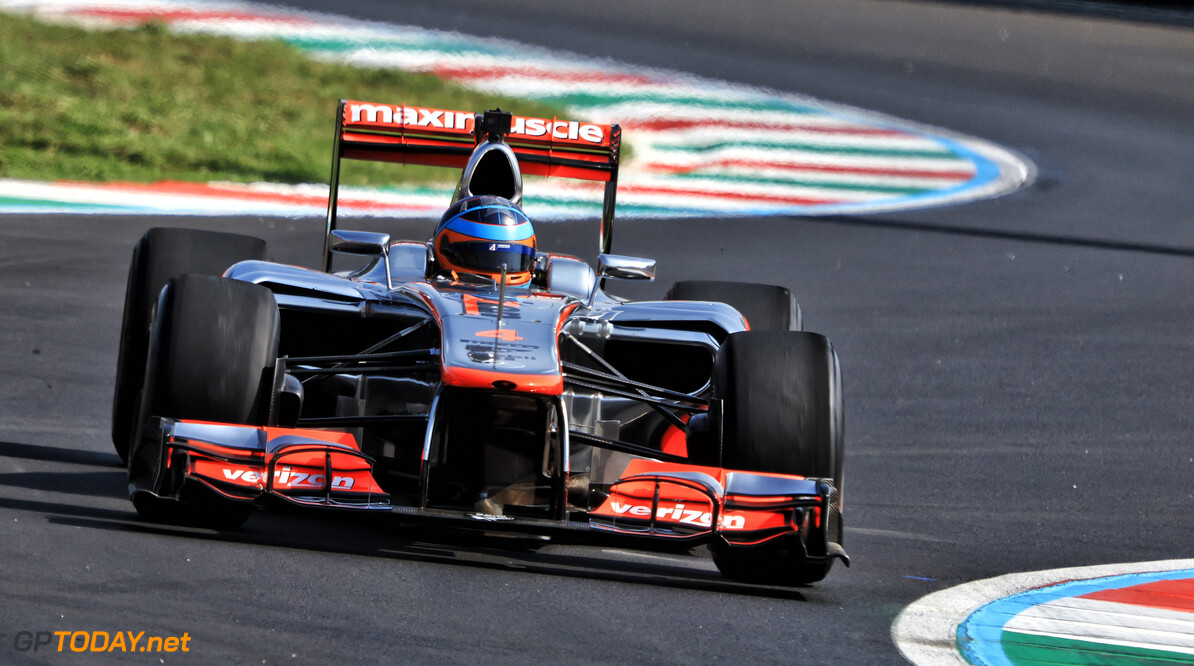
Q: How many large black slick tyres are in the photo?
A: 4